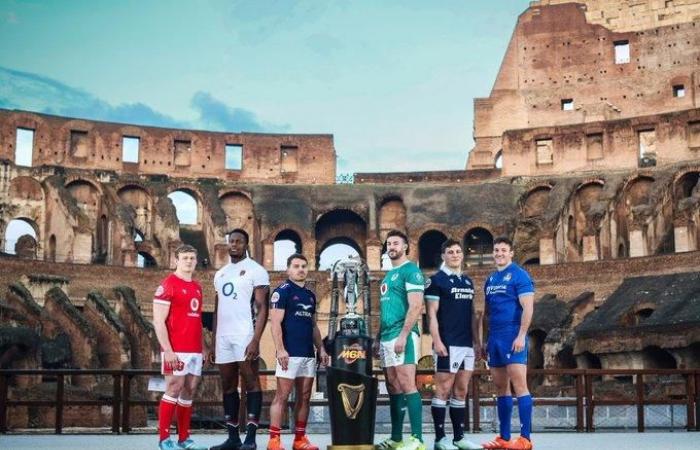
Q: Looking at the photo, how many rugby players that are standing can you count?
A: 6